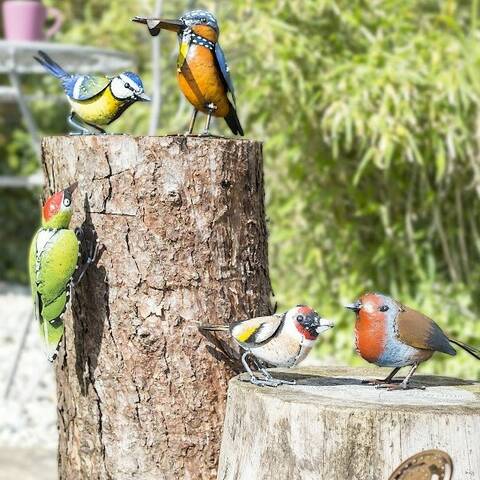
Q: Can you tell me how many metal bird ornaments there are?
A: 5